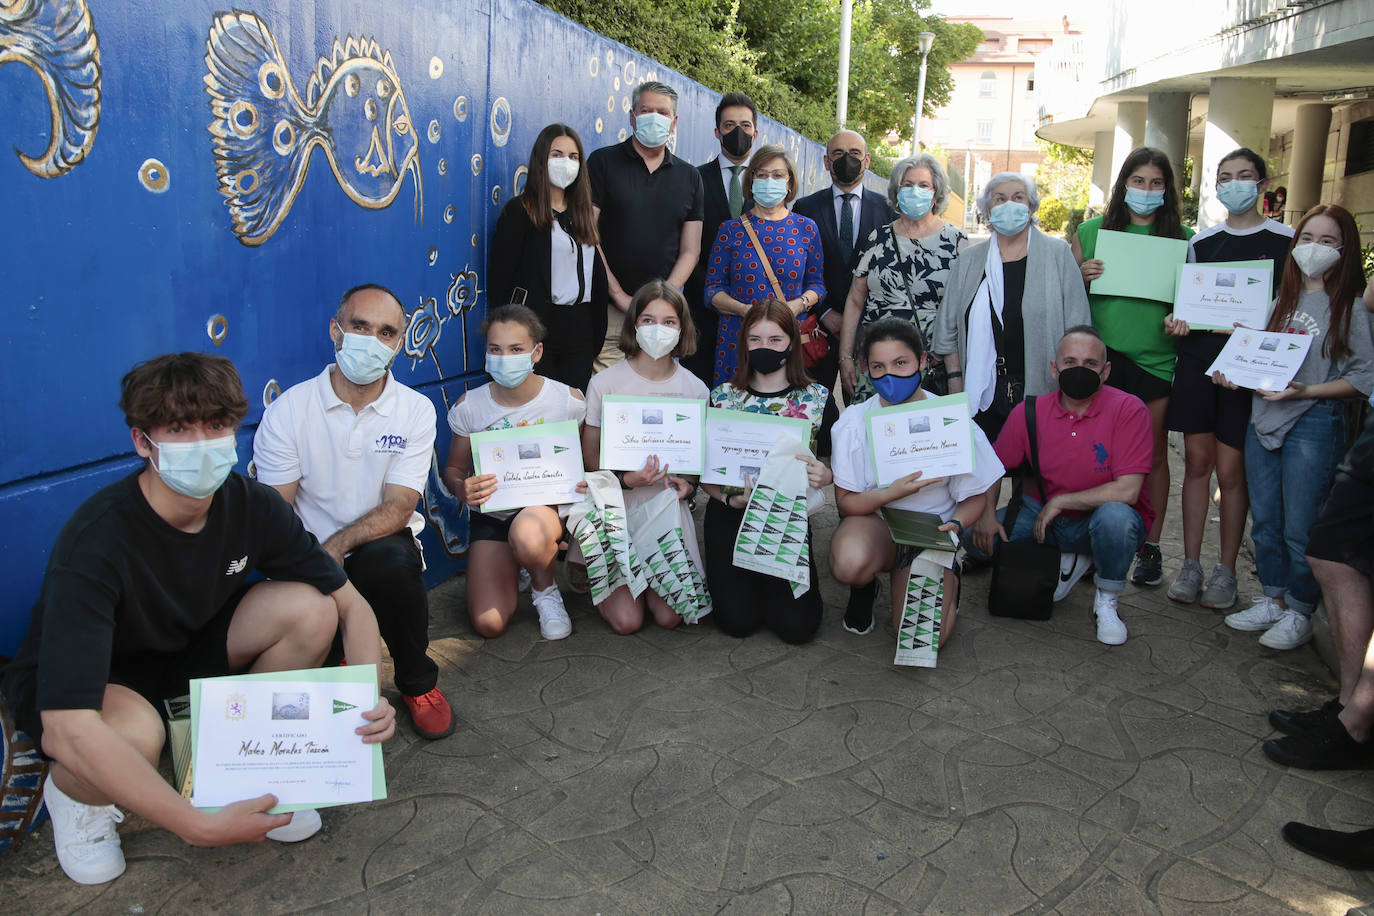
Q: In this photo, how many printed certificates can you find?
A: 7